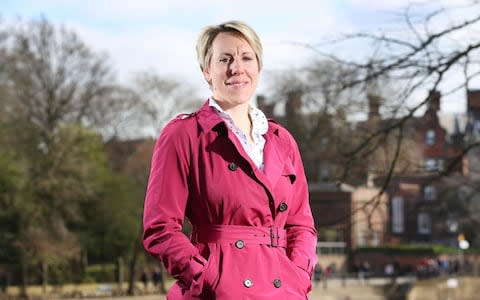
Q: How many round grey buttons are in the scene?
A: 5